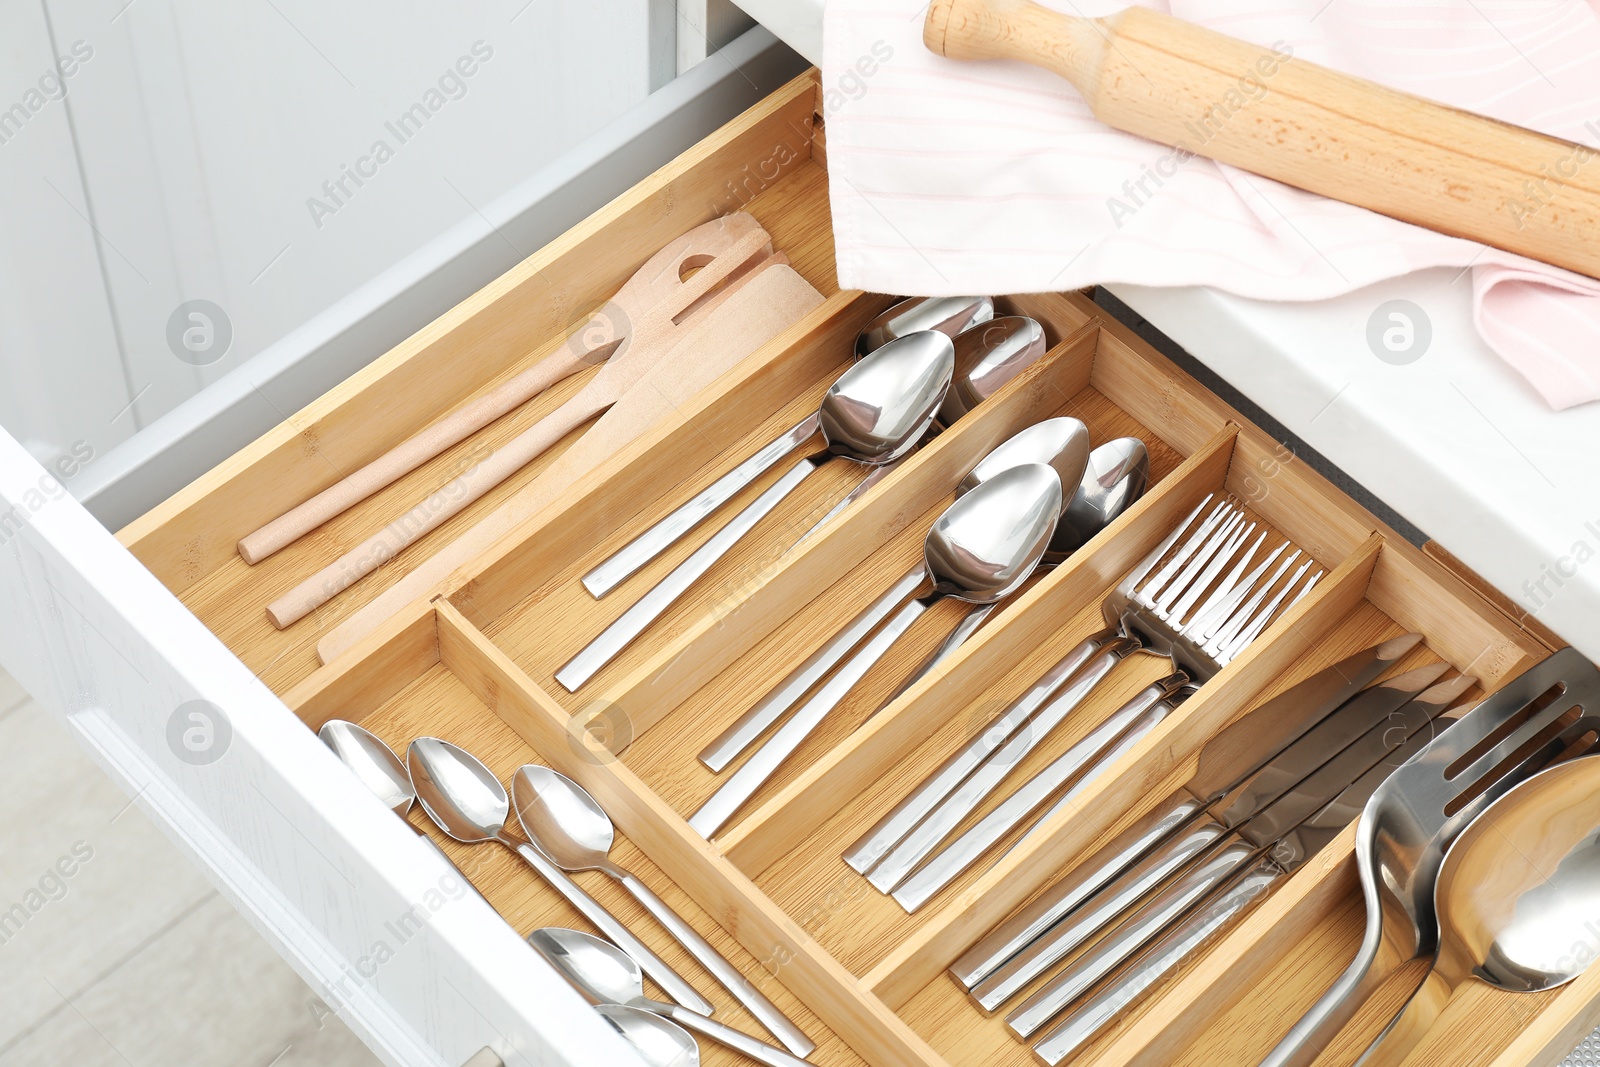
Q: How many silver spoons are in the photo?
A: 12